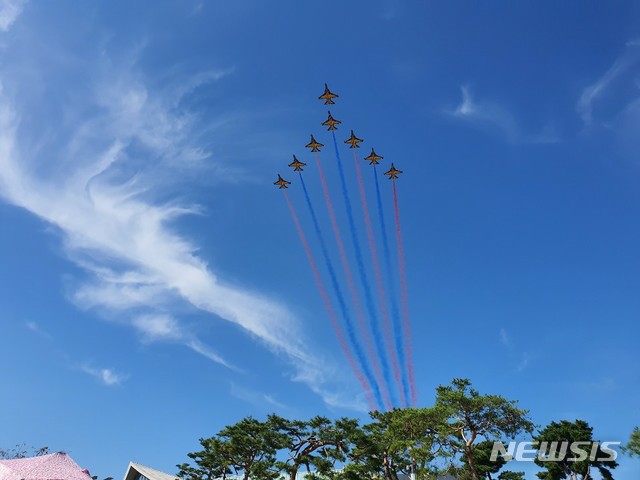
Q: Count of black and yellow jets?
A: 8